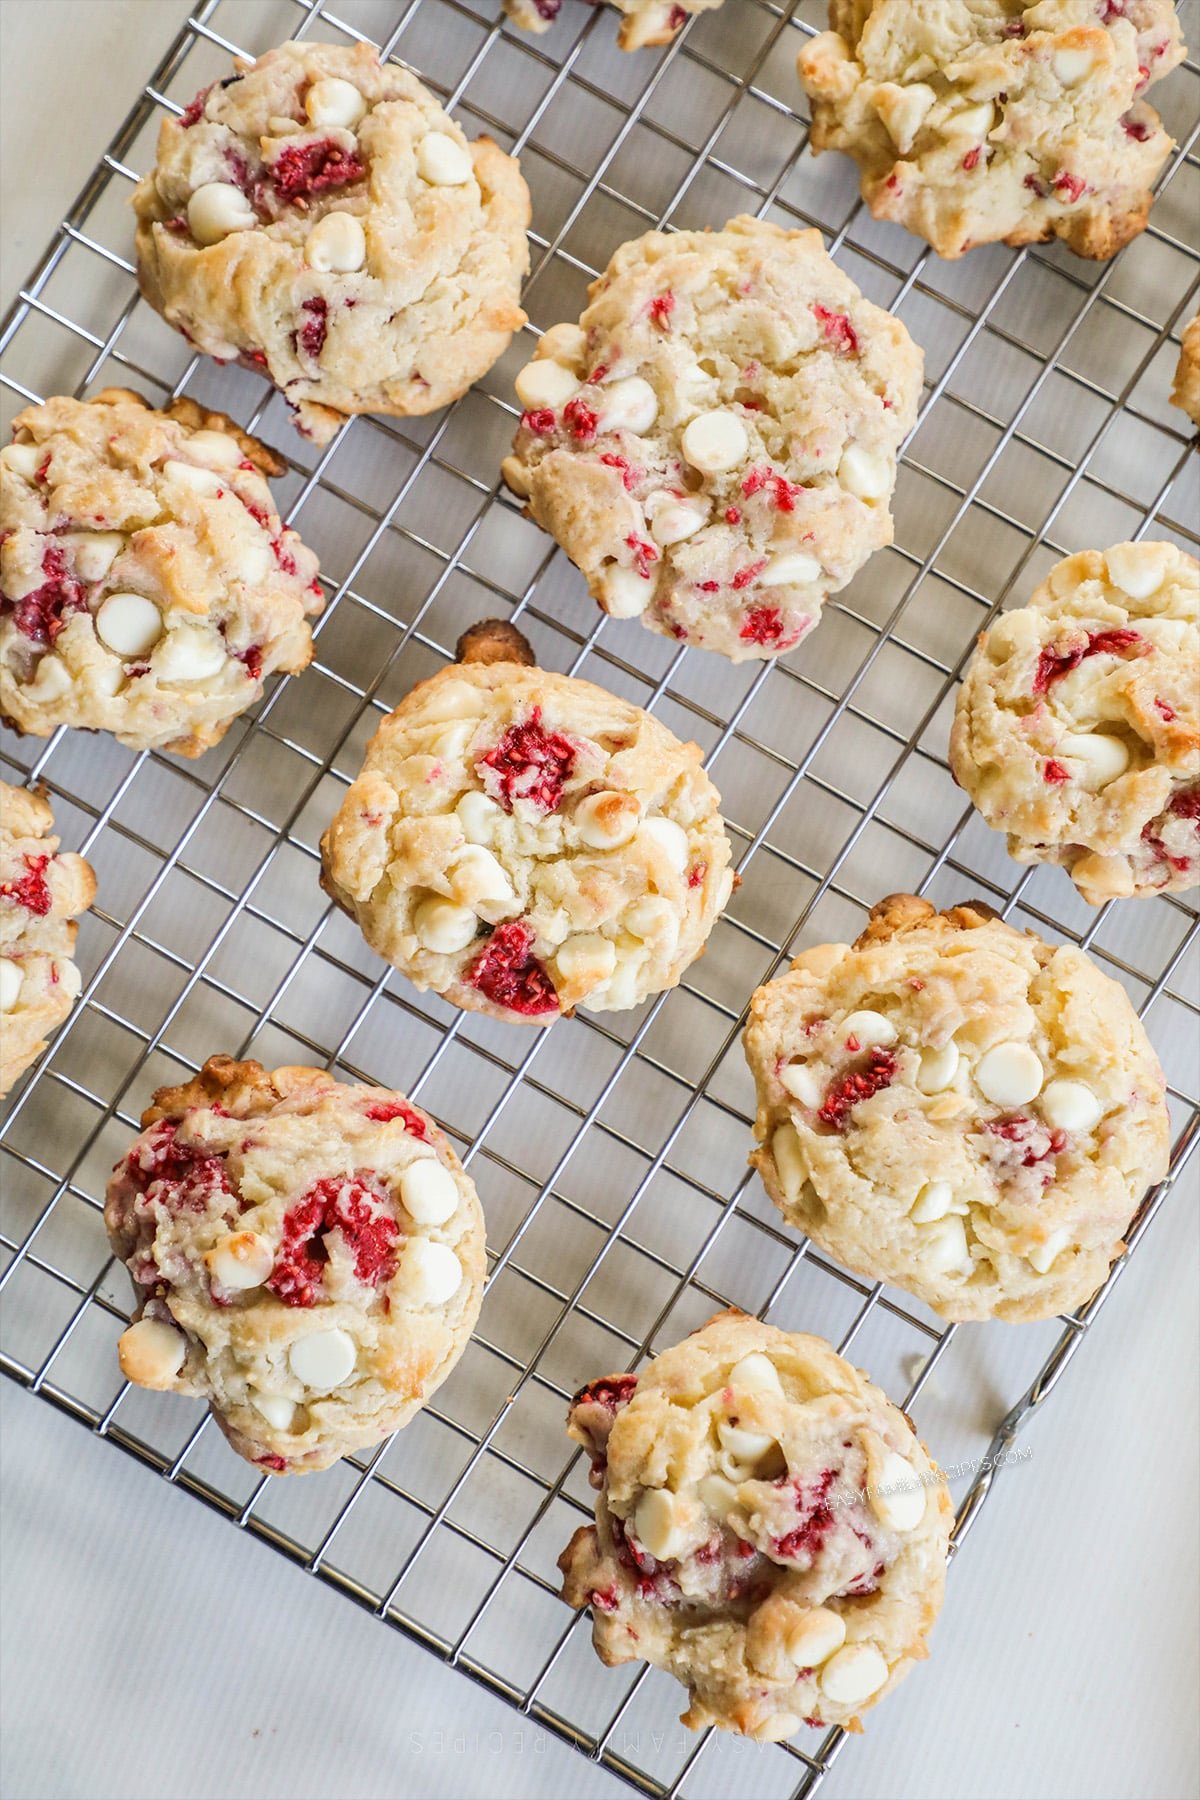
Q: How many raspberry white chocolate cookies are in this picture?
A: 12